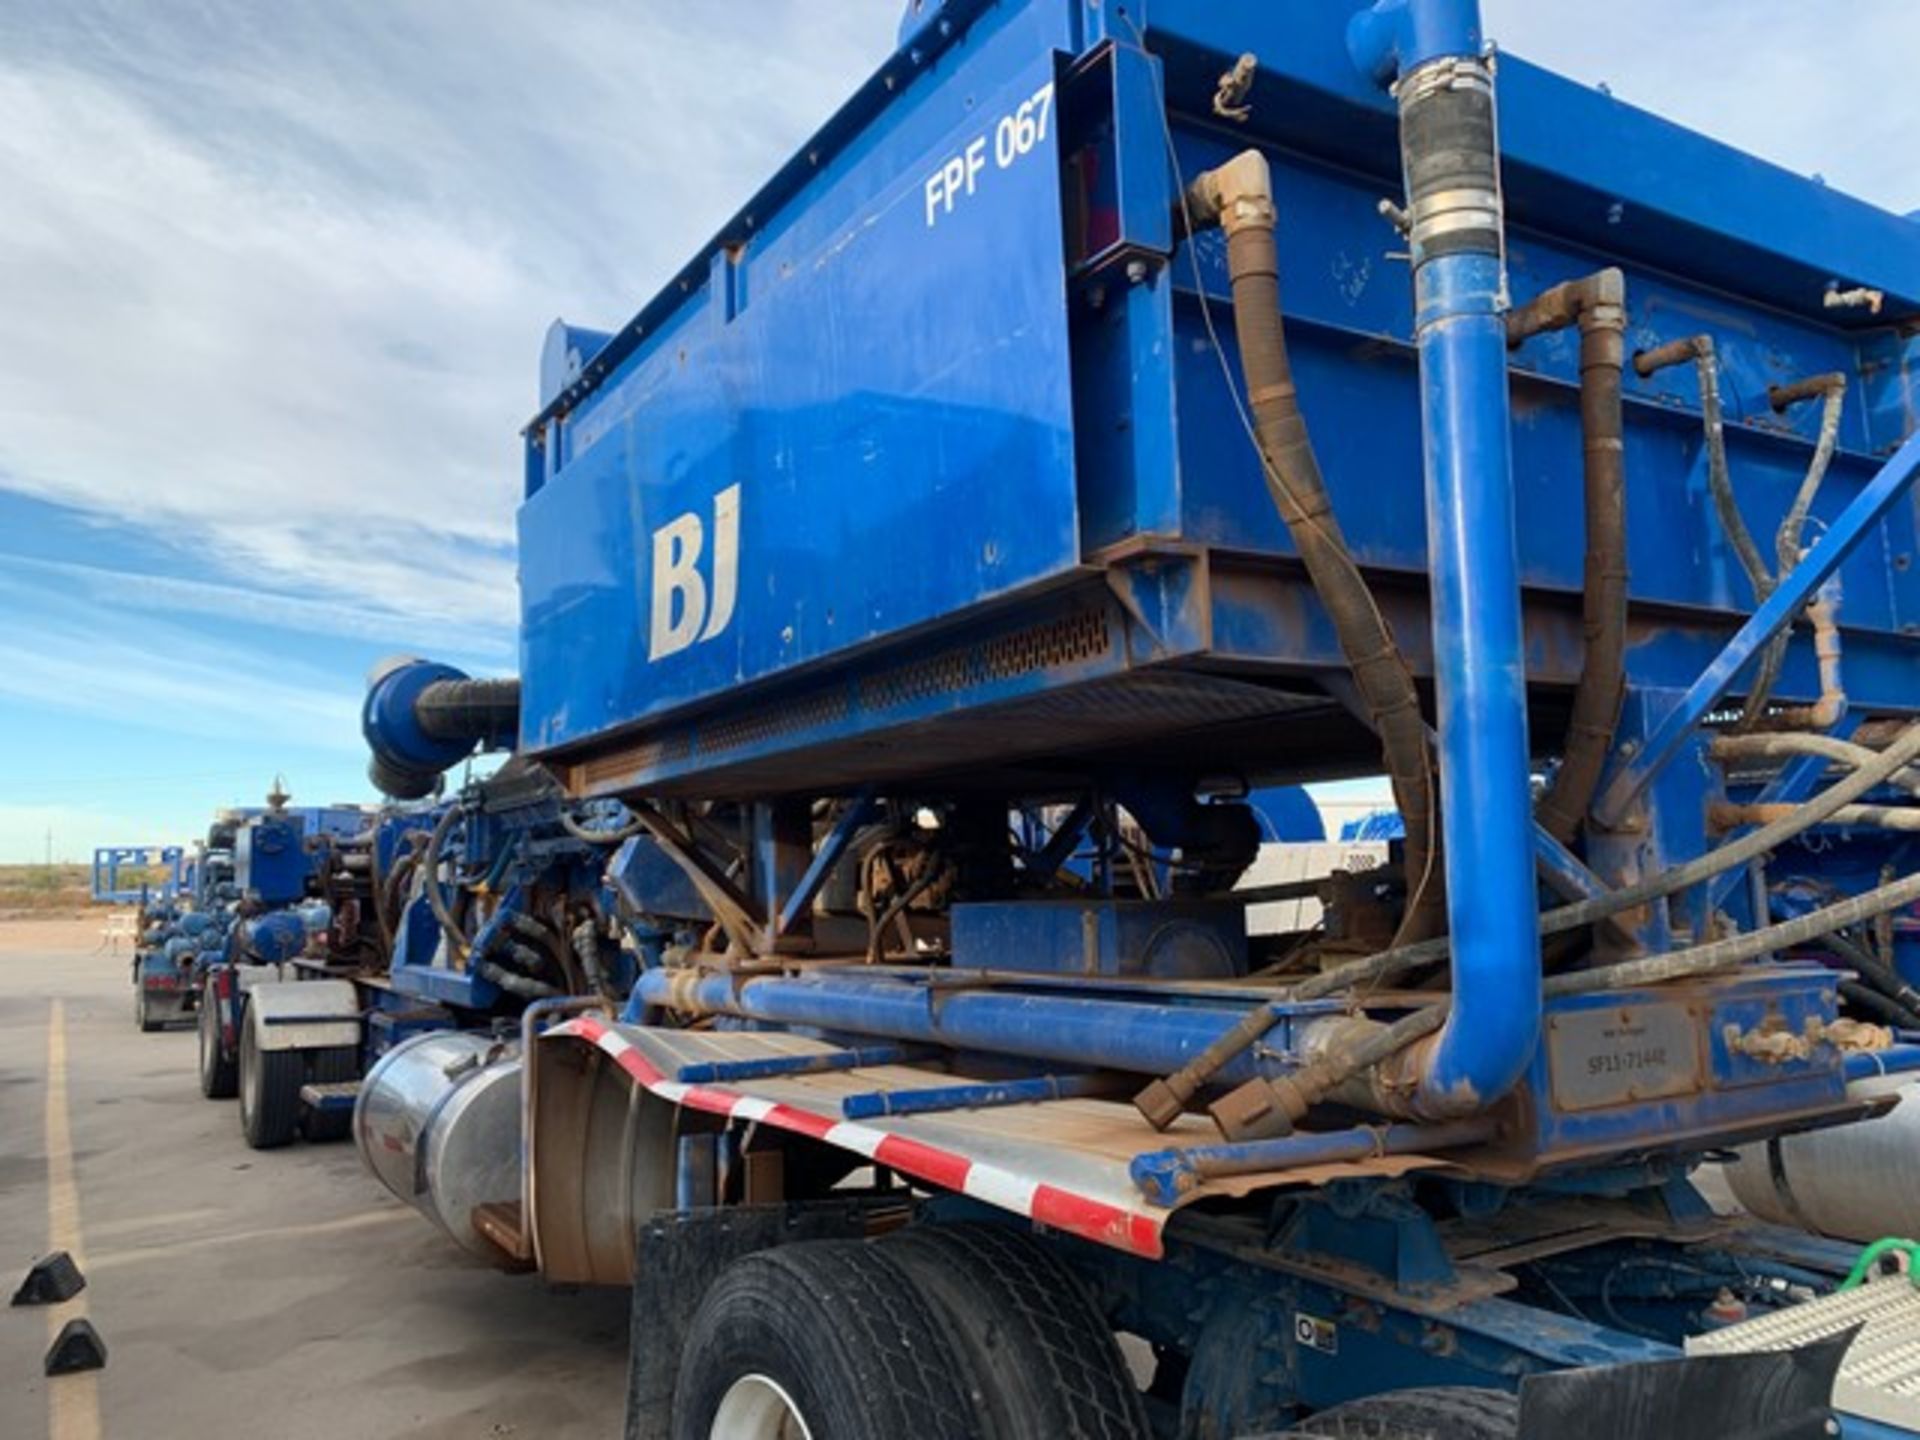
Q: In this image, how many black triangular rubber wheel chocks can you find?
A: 2